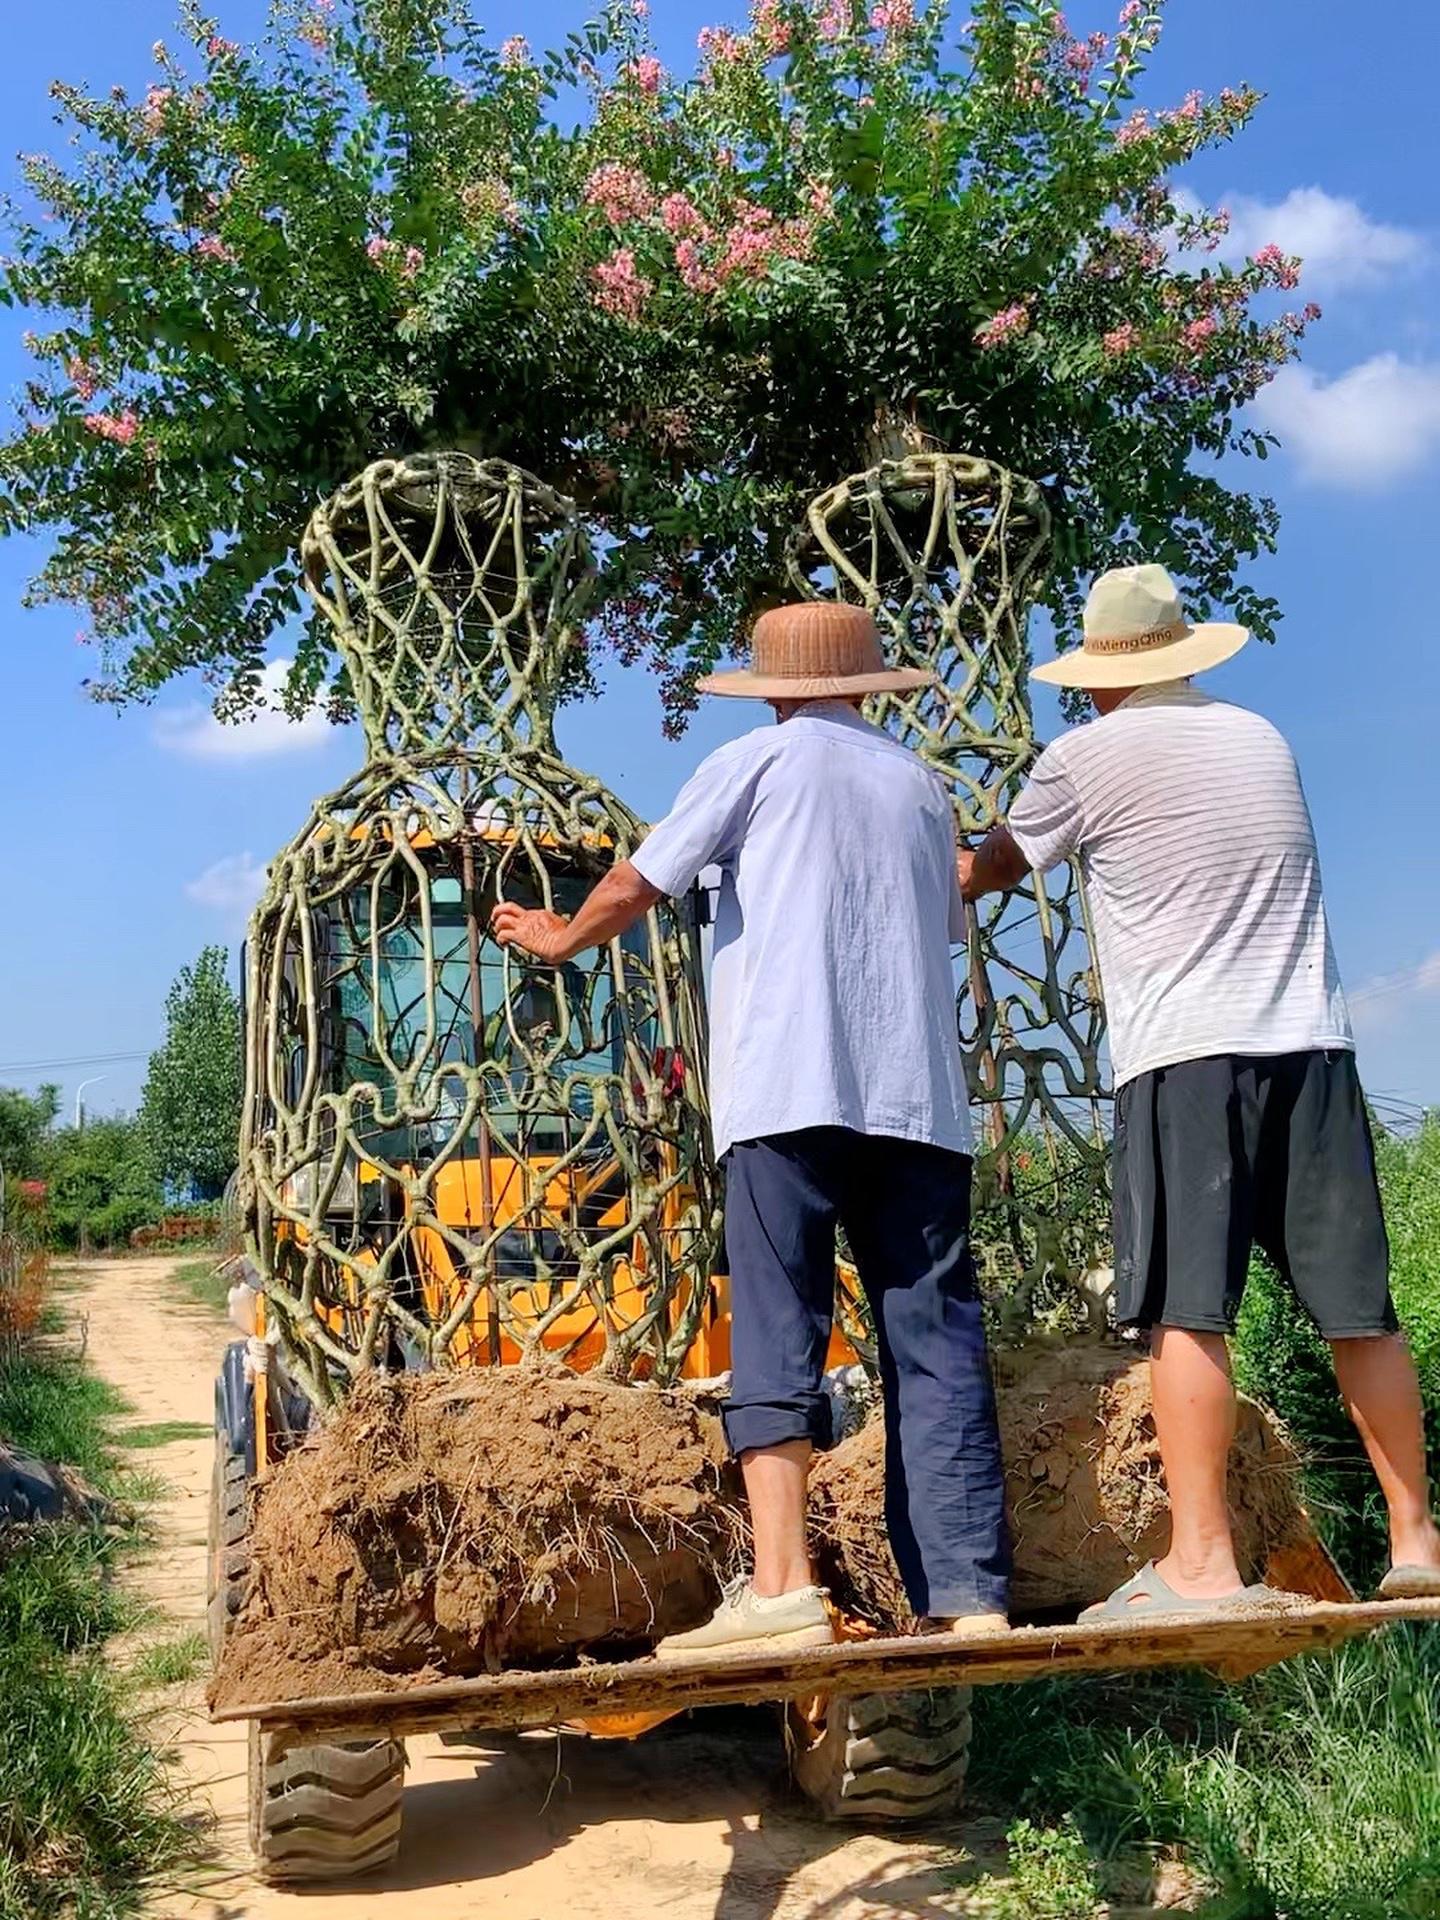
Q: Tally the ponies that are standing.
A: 0